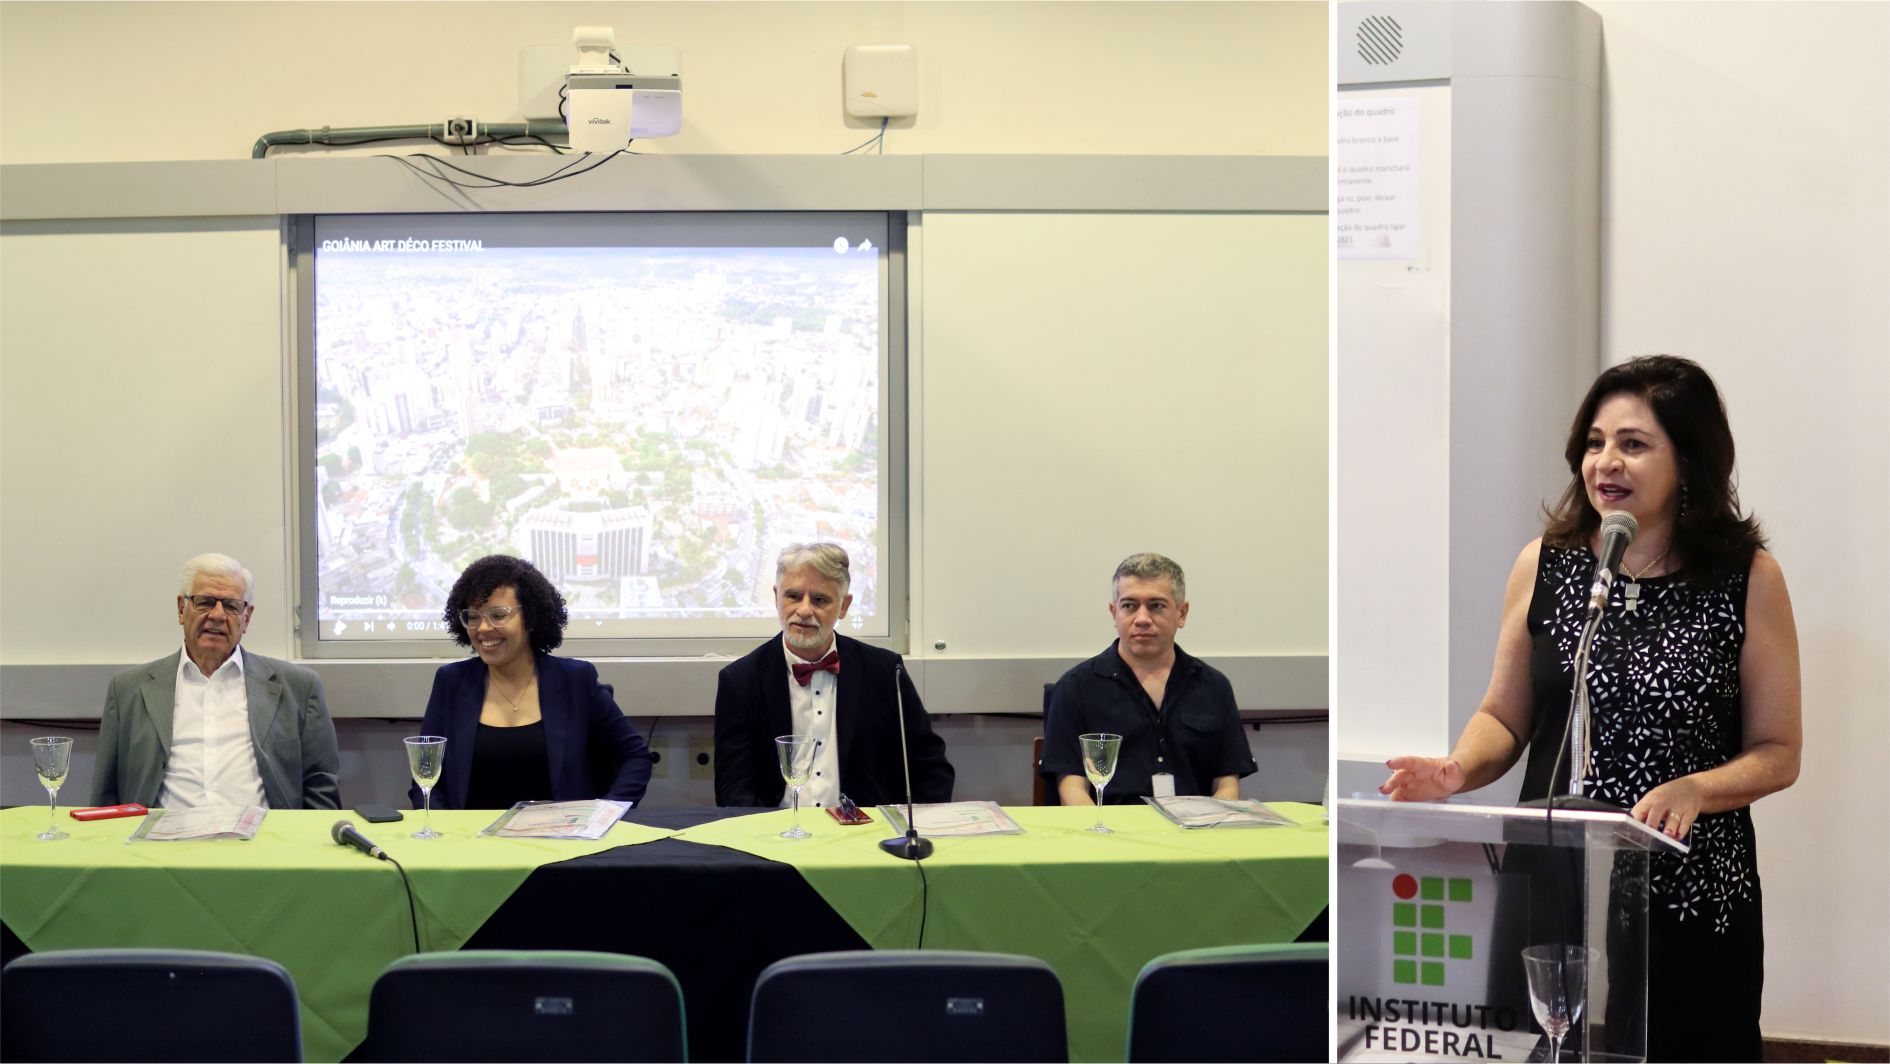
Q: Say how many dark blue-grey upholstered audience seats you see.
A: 4